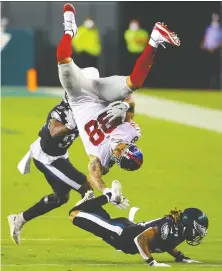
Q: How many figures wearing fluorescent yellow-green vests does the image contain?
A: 2